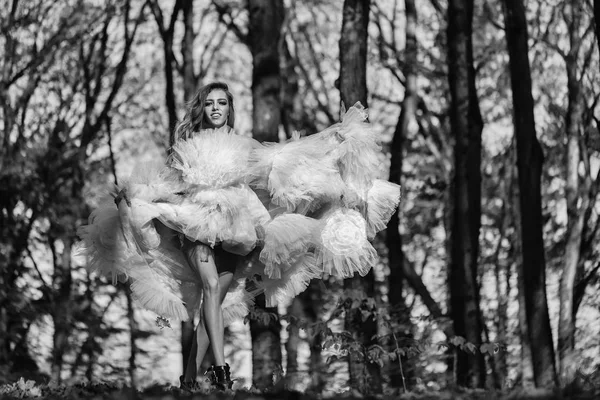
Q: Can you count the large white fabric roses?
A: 1